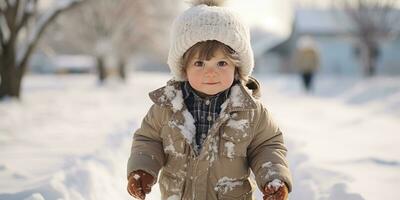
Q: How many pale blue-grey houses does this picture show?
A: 1